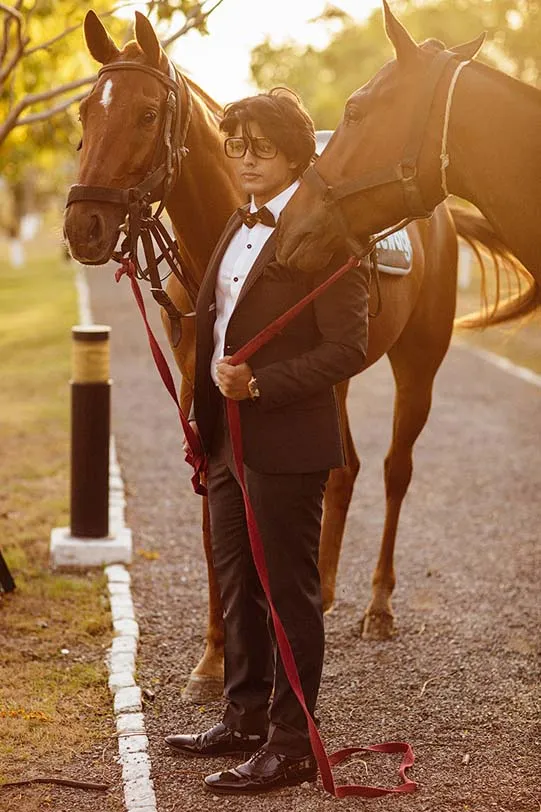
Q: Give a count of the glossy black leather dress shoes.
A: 2